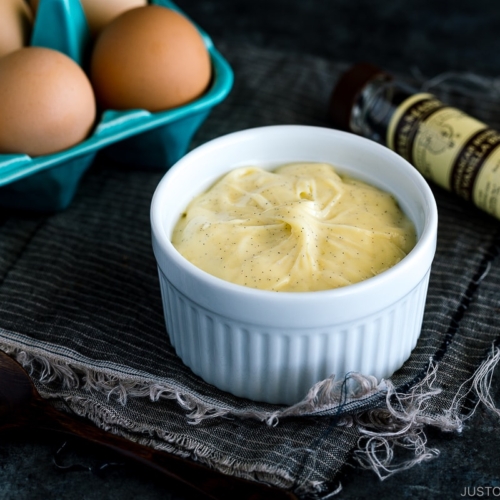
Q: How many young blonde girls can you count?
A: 0